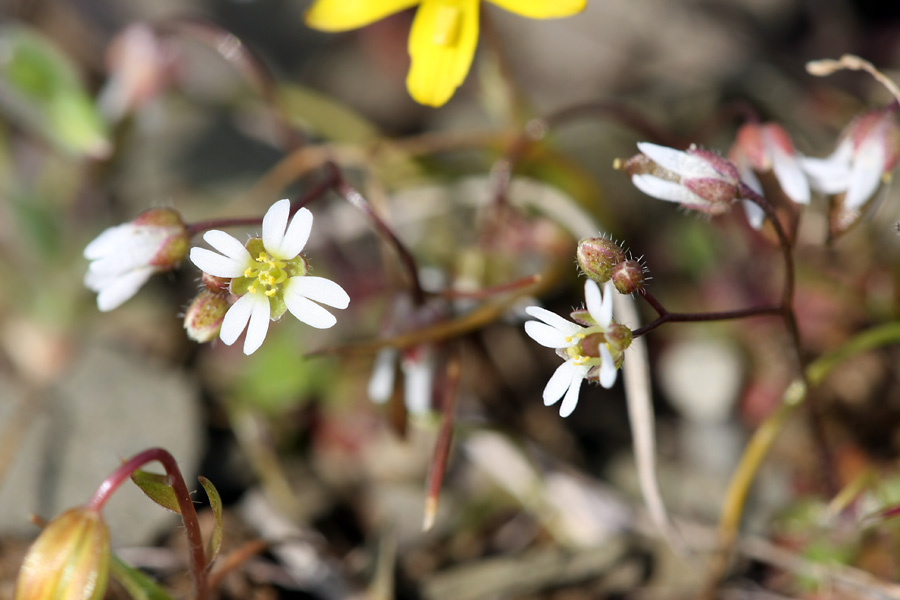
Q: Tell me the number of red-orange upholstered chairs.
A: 0